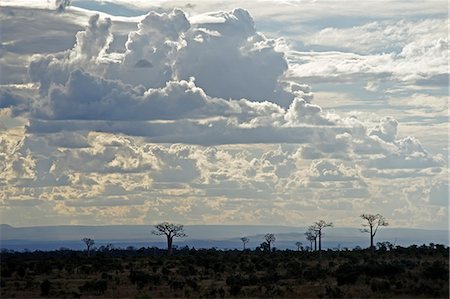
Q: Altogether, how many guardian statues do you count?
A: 0